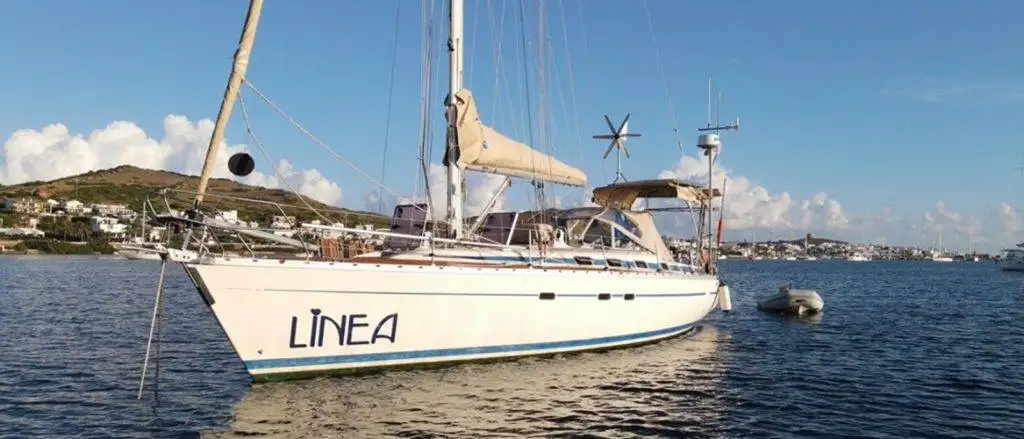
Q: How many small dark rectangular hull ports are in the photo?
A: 3